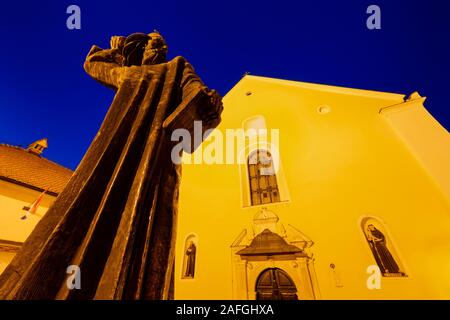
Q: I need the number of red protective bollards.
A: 0